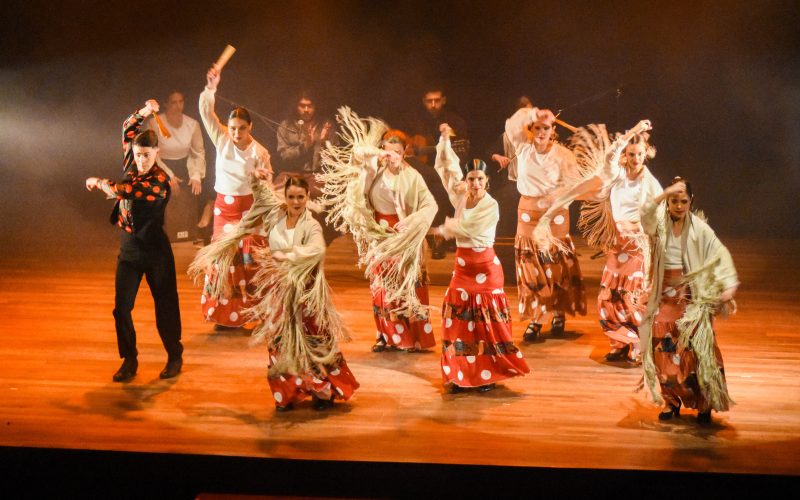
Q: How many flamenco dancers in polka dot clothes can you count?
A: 8